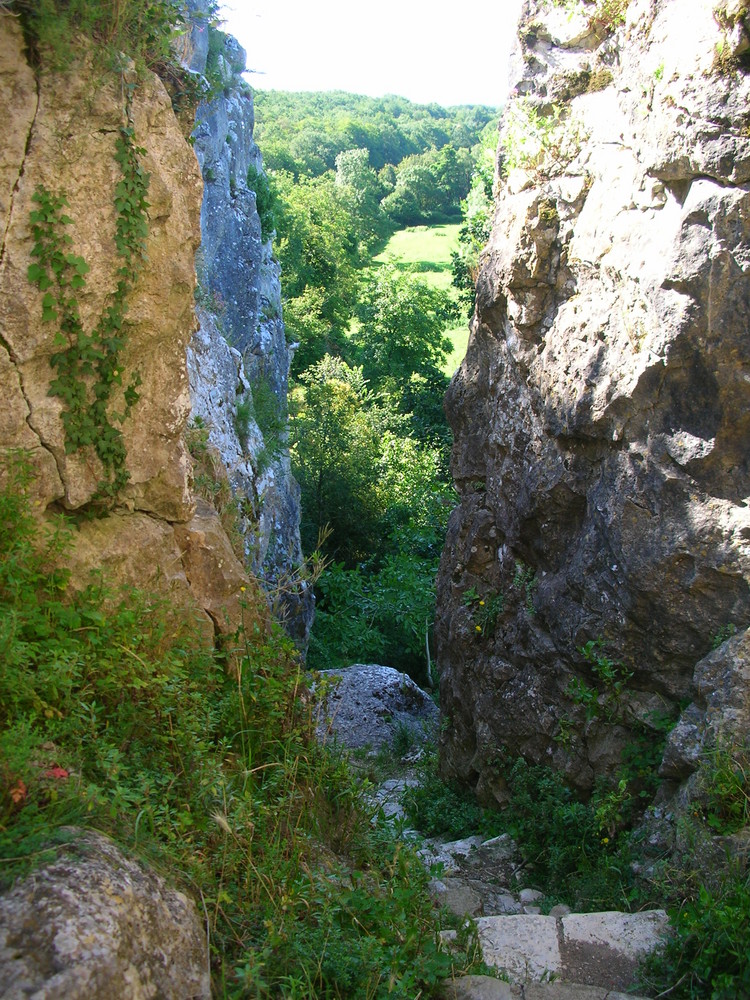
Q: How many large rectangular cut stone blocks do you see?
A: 2